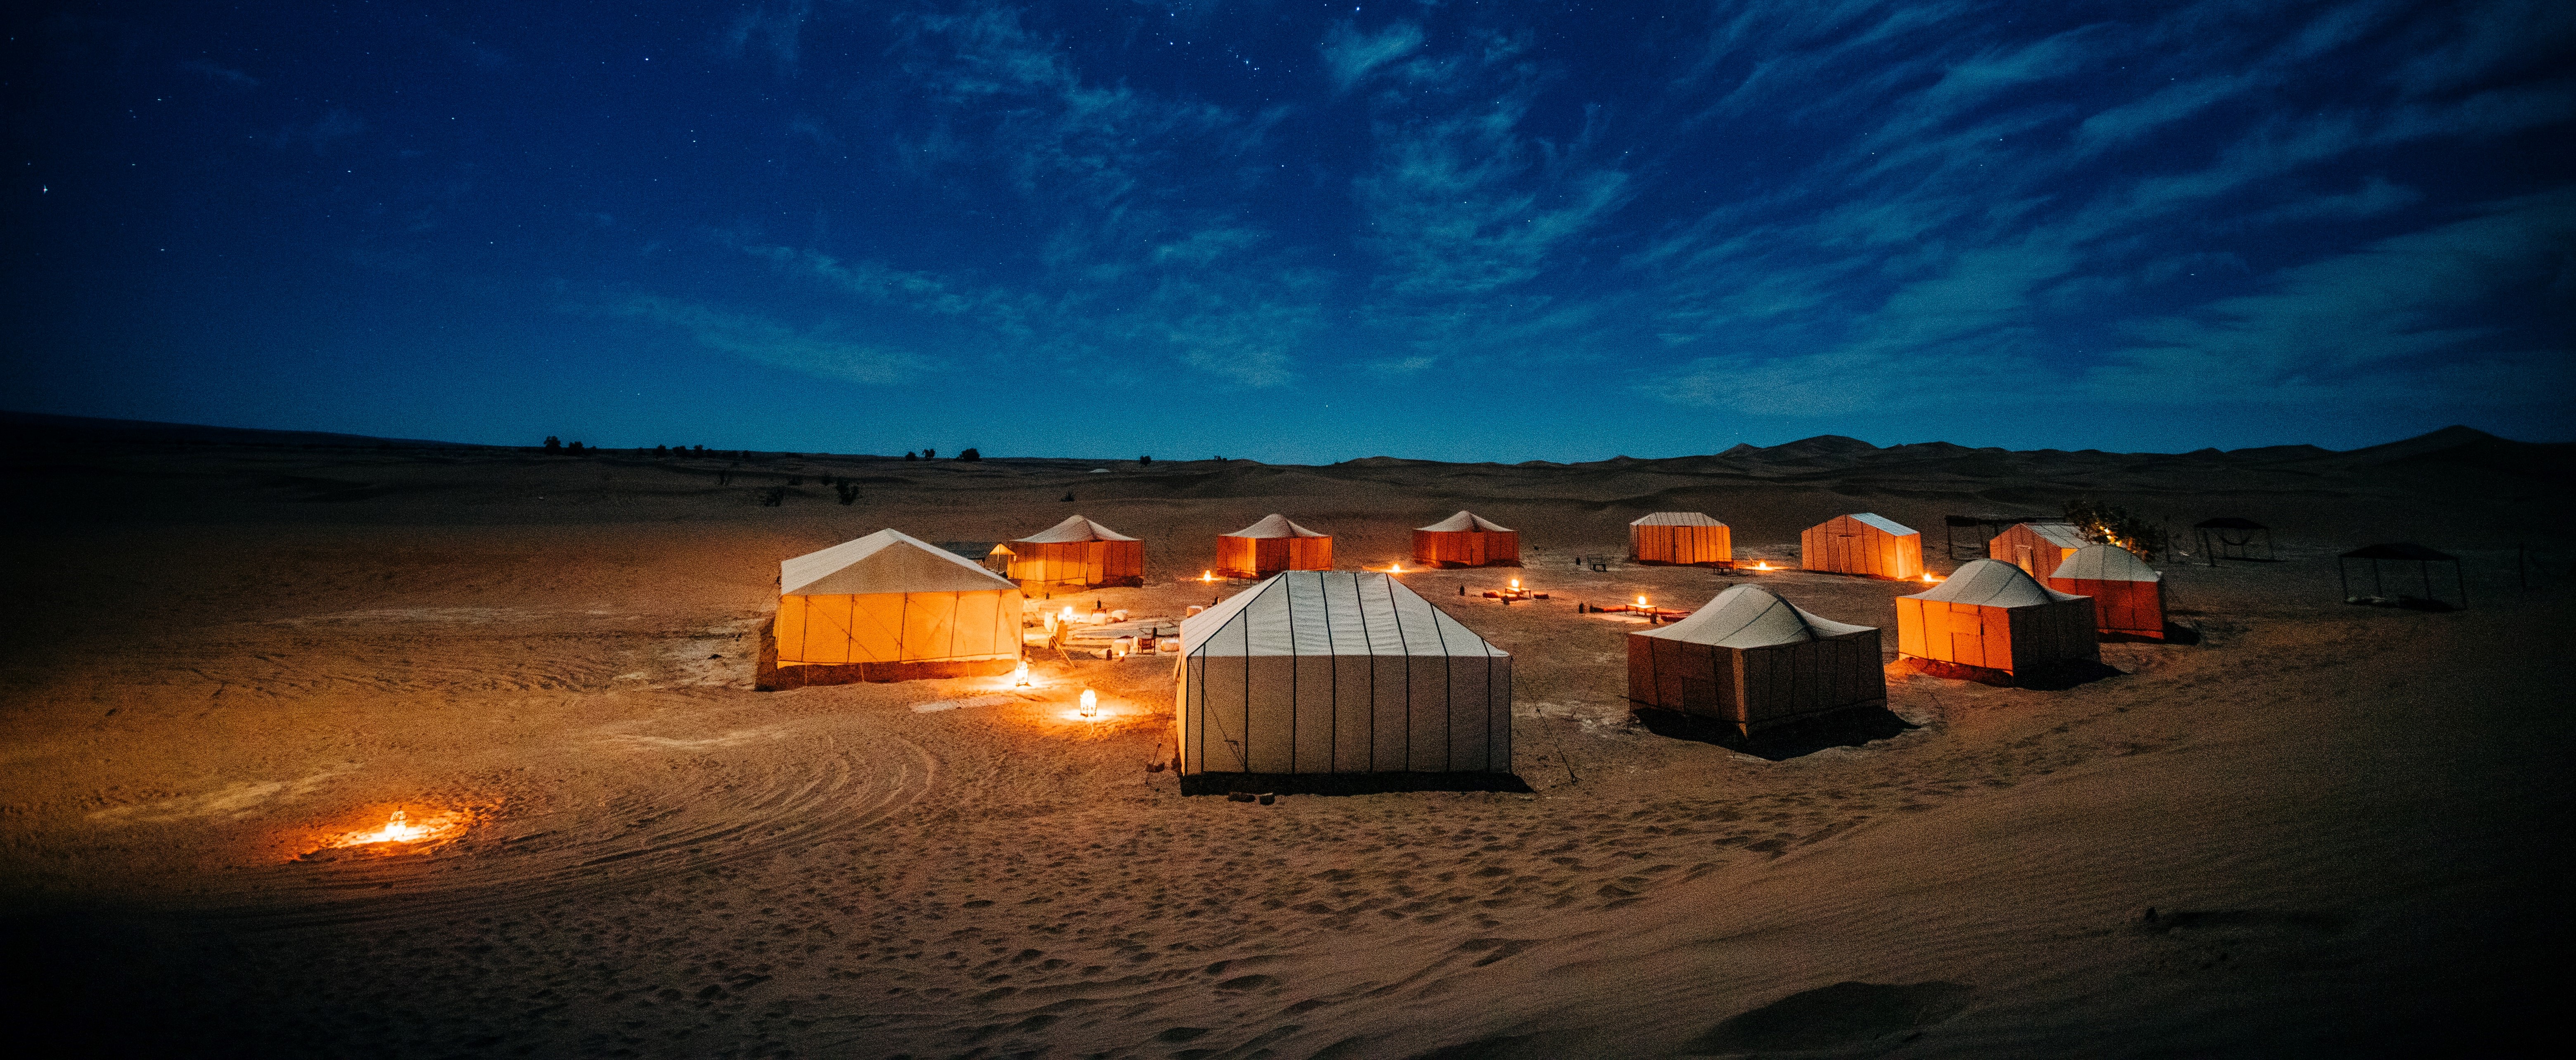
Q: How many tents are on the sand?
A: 11